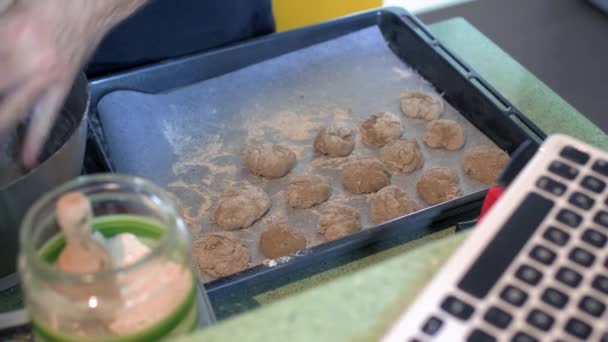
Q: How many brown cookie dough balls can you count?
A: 15